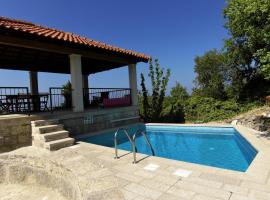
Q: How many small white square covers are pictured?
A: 2